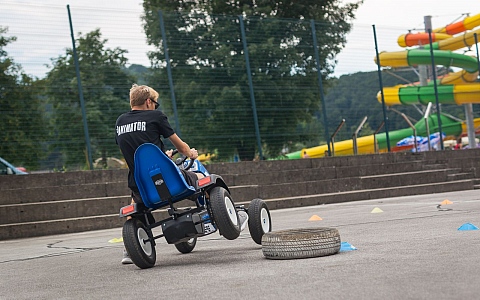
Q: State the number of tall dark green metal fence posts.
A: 7